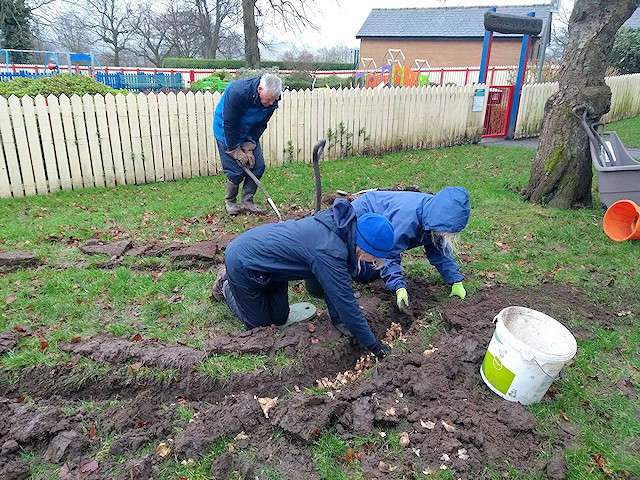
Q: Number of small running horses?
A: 0